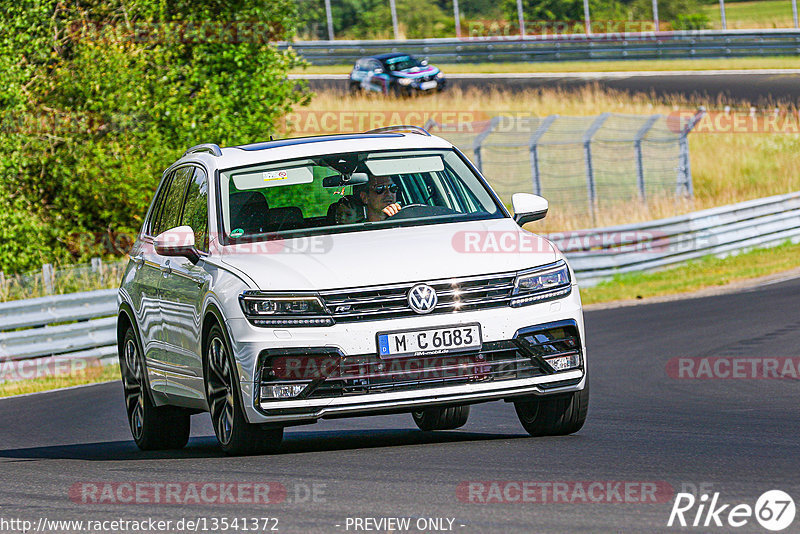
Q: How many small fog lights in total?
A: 2